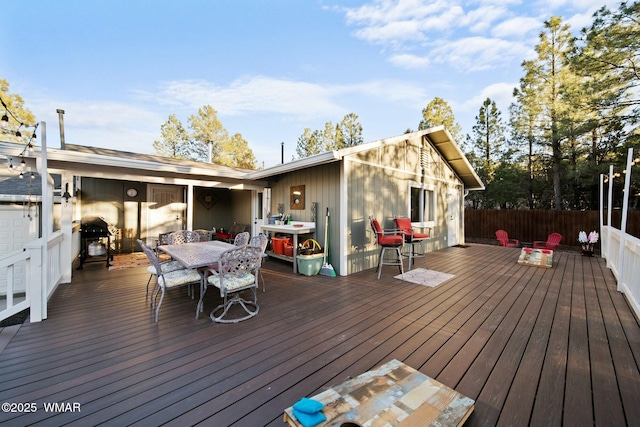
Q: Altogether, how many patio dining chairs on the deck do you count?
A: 6